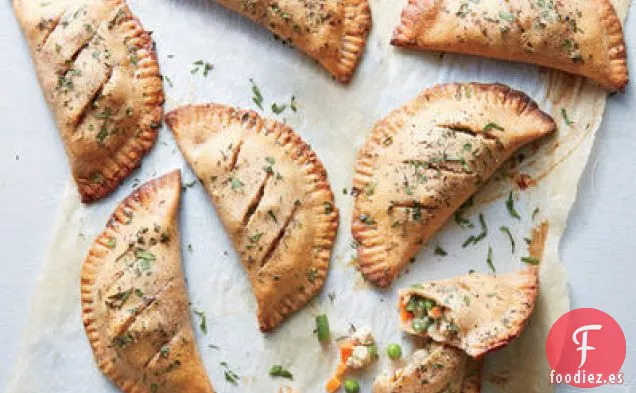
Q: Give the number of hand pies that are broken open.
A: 1